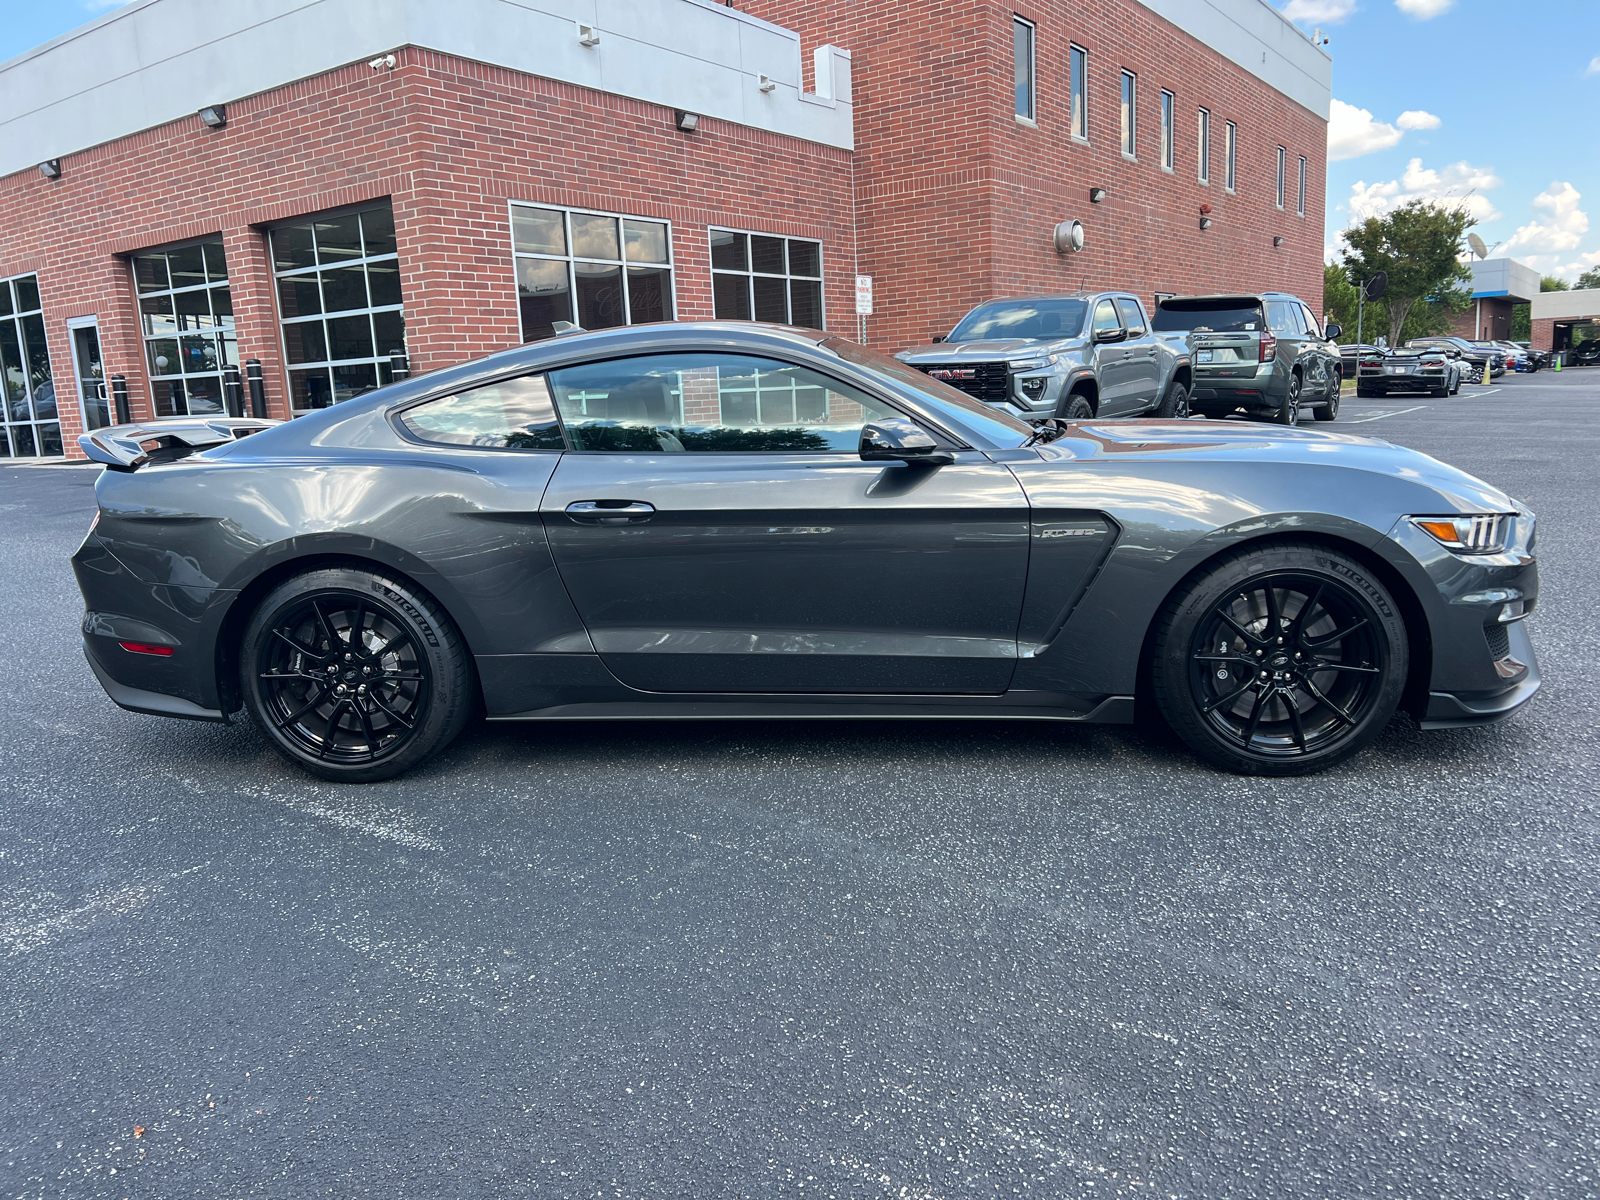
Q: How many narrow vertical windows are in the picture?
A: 8